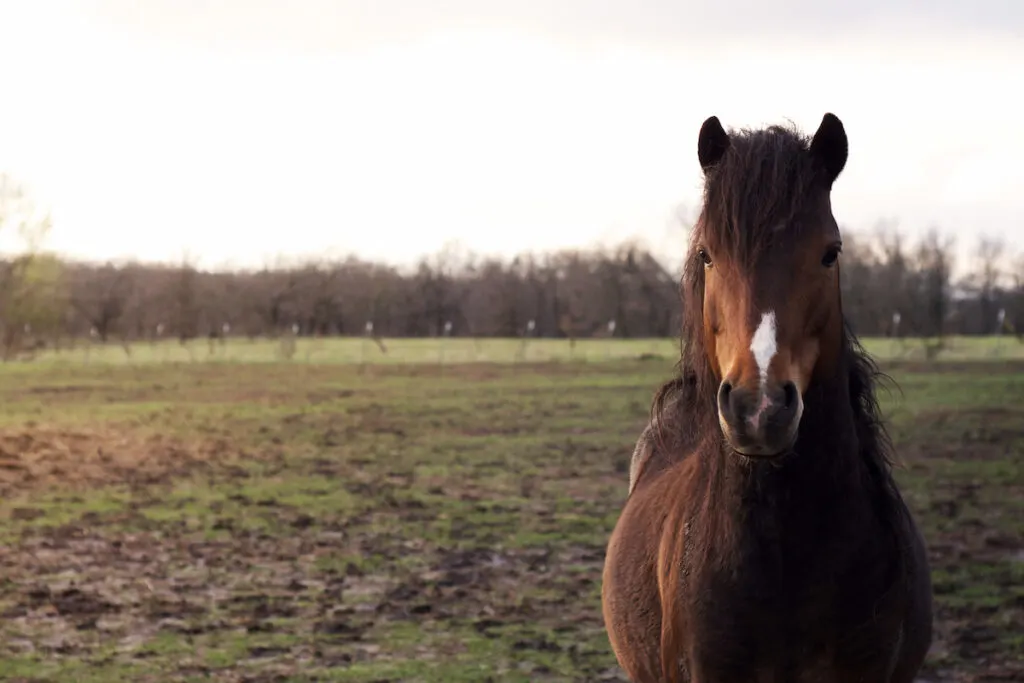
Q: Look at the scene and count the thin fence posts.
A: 11